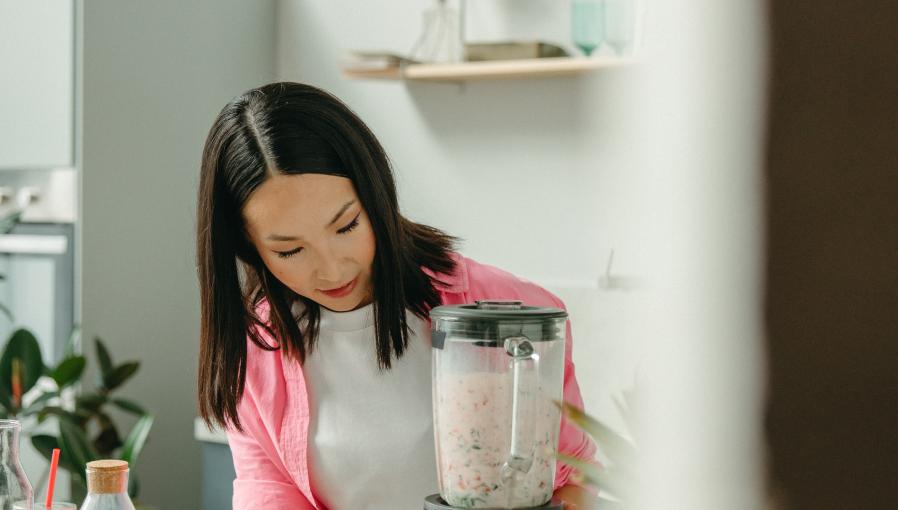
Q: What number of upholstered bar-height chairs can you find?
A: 0